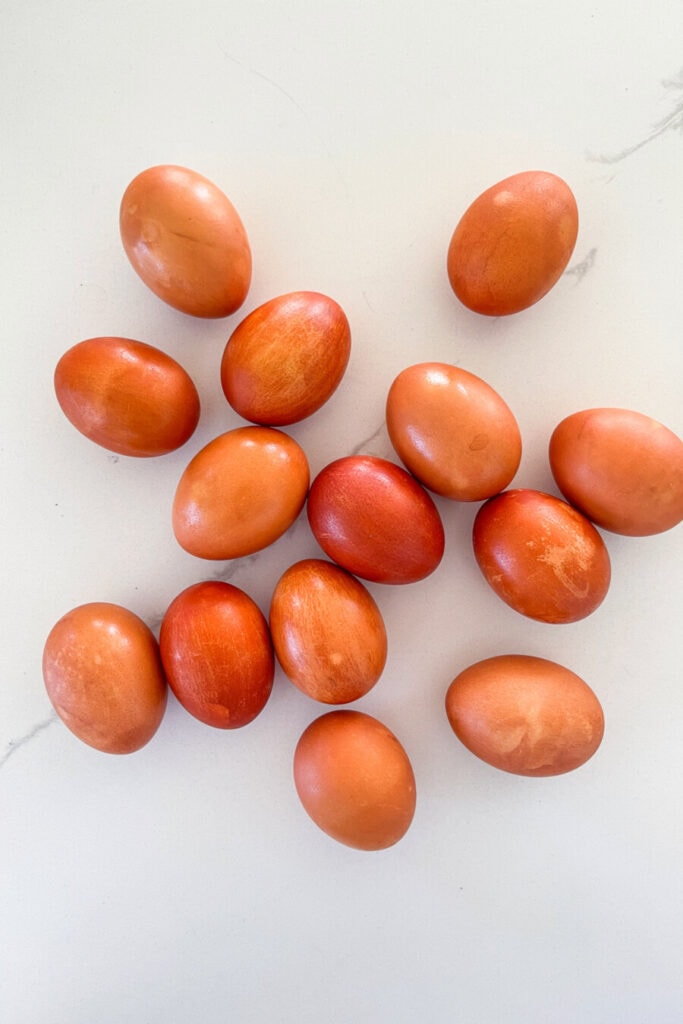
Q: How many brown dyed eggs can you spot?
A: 14